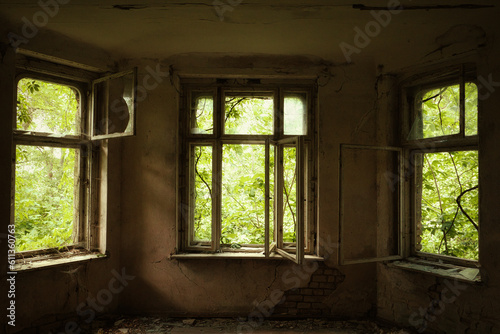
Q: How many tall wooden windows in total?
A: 3